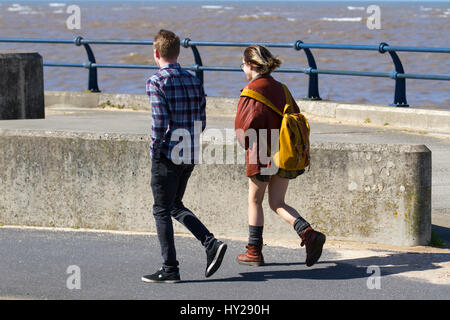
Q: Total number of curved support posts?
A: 4